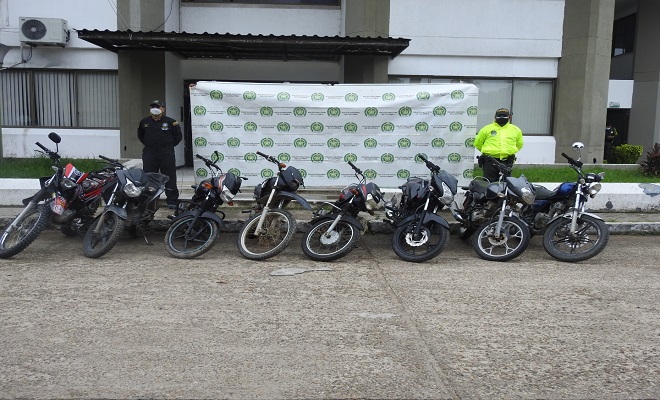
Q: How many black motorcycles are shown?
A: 6